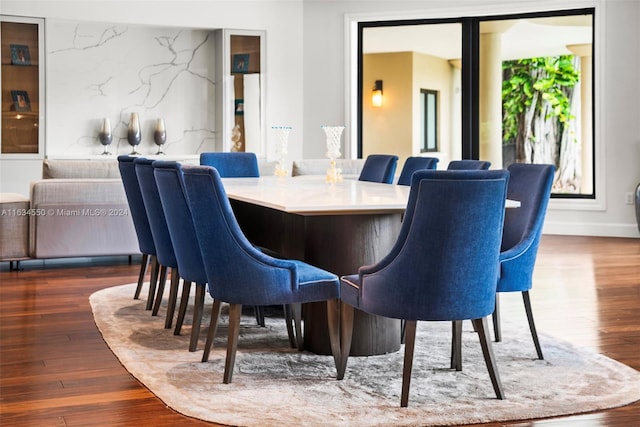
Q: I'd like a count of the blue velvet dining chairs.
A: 10